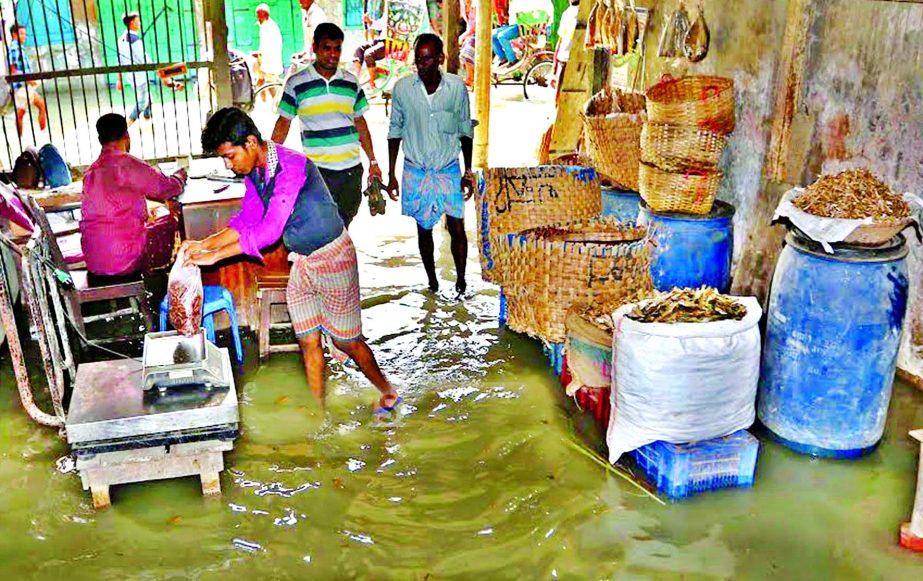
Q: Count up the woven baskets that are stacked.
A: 3